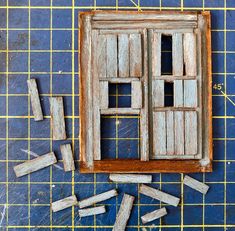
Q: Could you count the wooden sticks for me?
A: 12